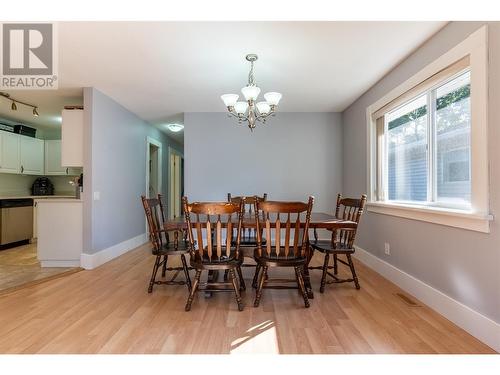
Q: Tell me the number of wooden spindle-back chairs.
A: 5